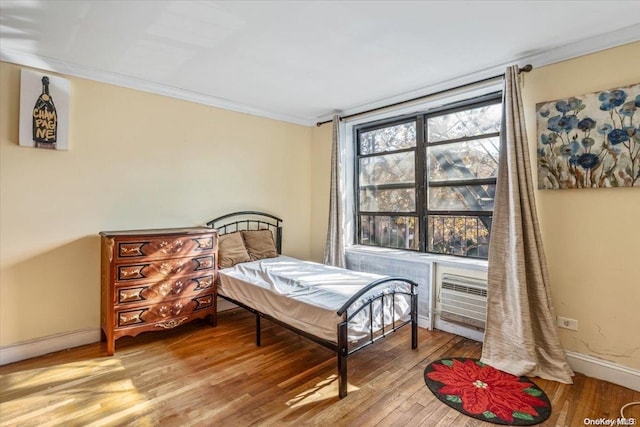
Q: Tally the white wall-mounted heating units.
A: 1